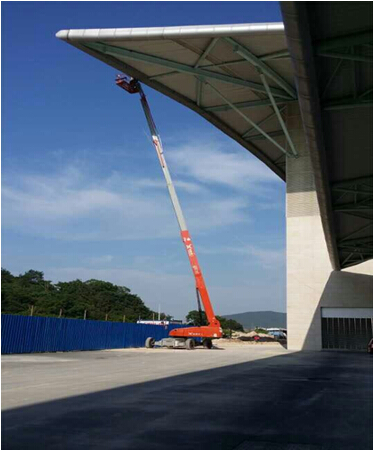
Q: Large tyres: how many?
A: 3